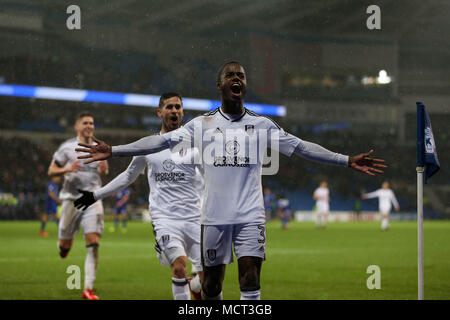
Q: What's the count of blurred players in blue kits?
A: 4